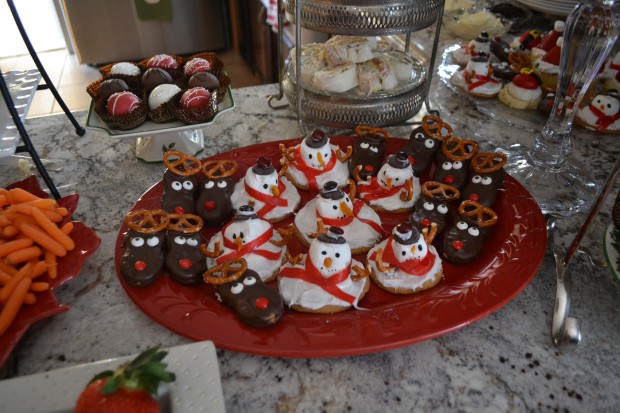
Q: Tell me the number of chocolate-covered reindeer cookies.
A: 11